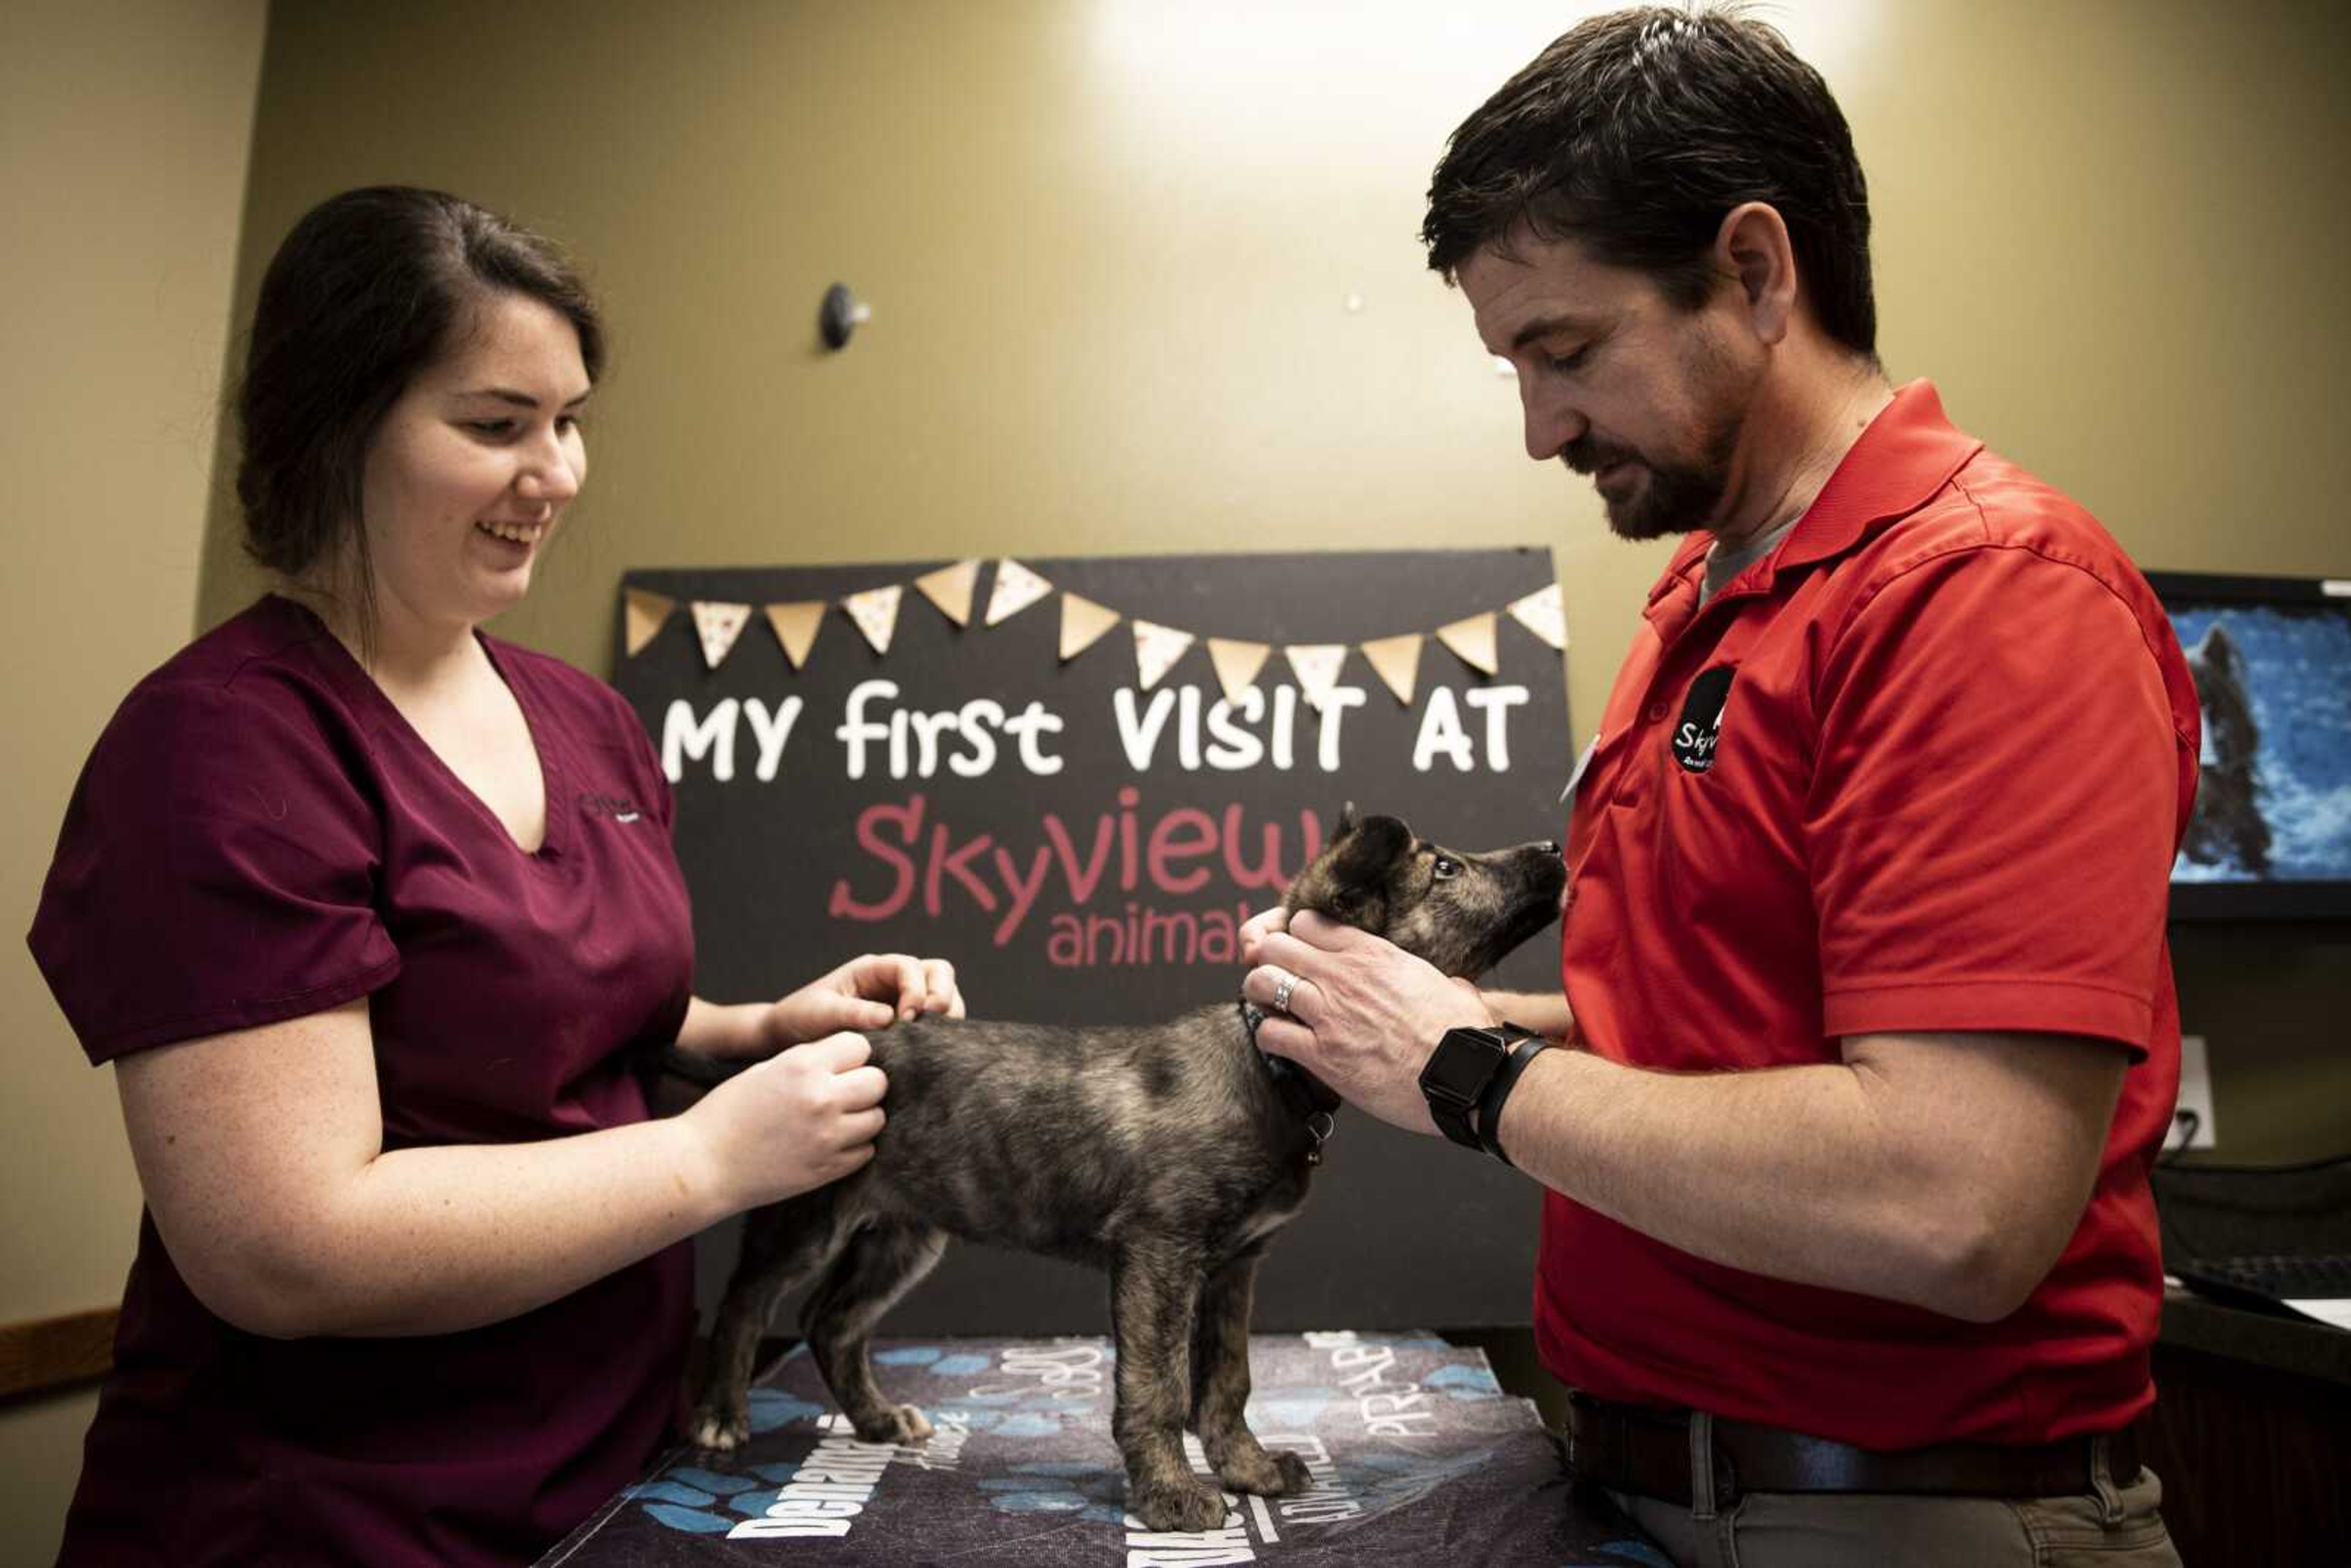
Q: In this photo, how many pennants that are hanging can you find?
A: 13